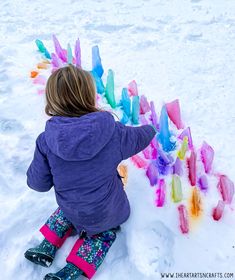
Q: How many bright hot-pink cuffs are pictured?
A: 2